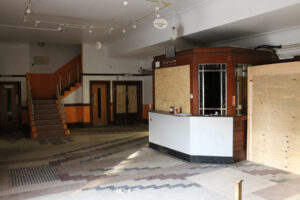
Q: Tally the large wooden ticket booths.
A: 1